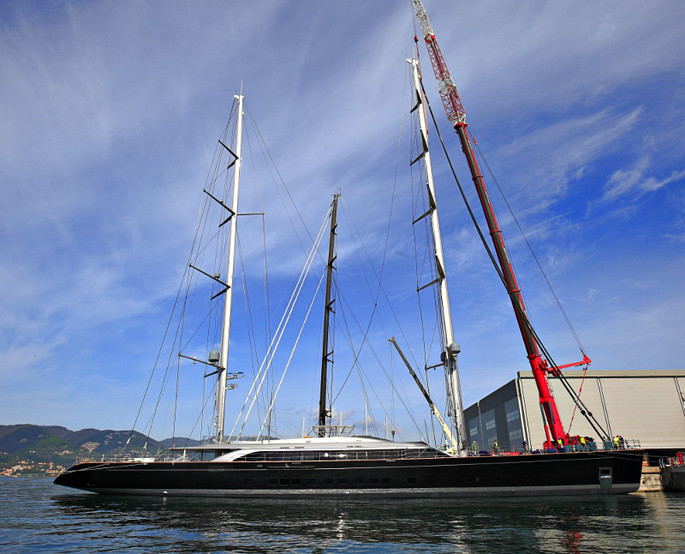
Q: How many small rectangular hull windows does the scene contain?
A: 11